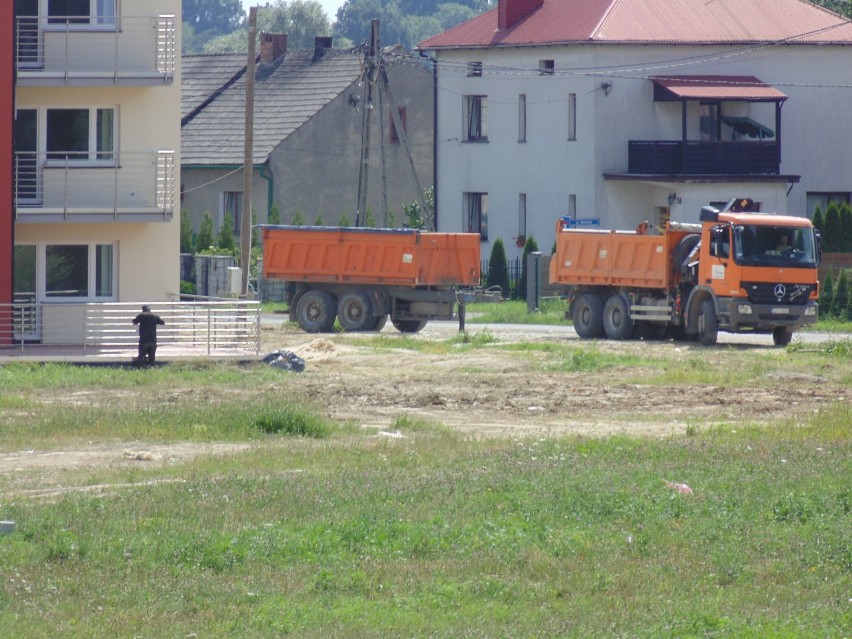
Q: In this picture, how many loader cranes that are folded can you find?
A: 1